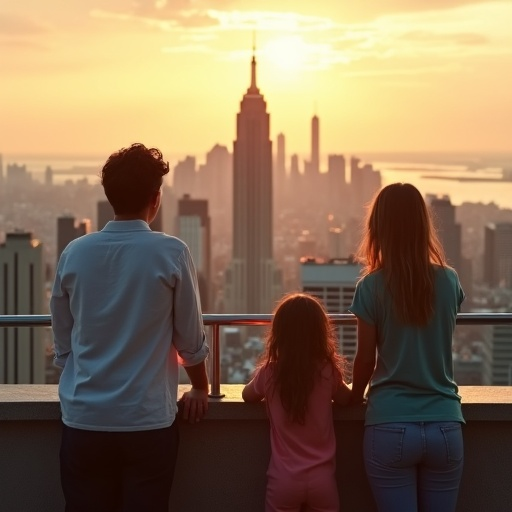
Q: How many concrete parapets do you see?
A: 1